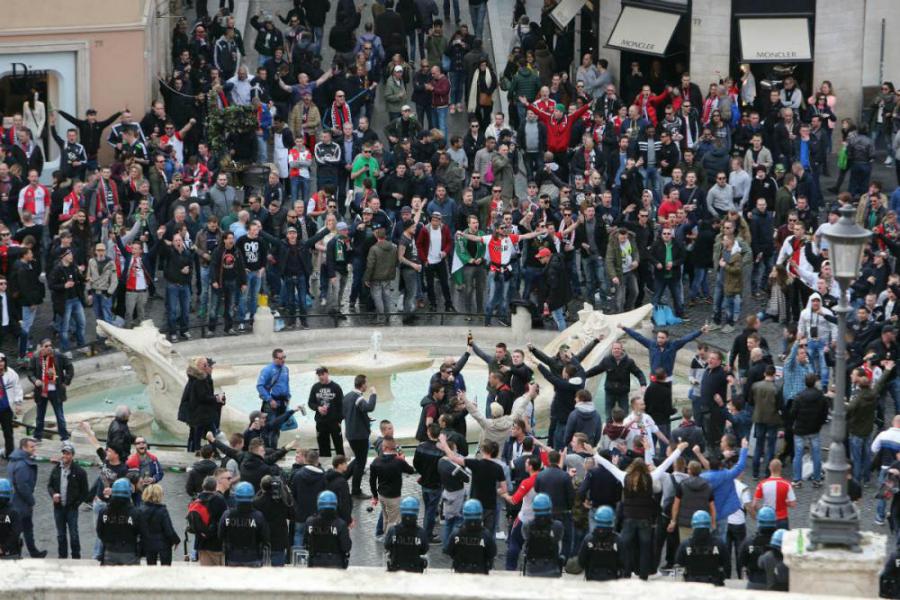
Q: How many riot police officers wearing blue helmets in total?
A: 11